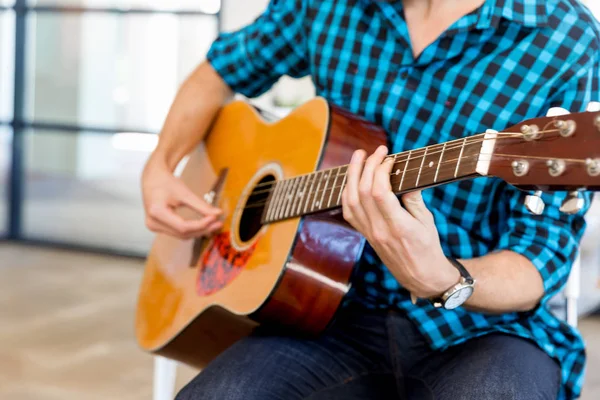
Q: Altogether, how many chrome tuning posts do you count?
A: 6